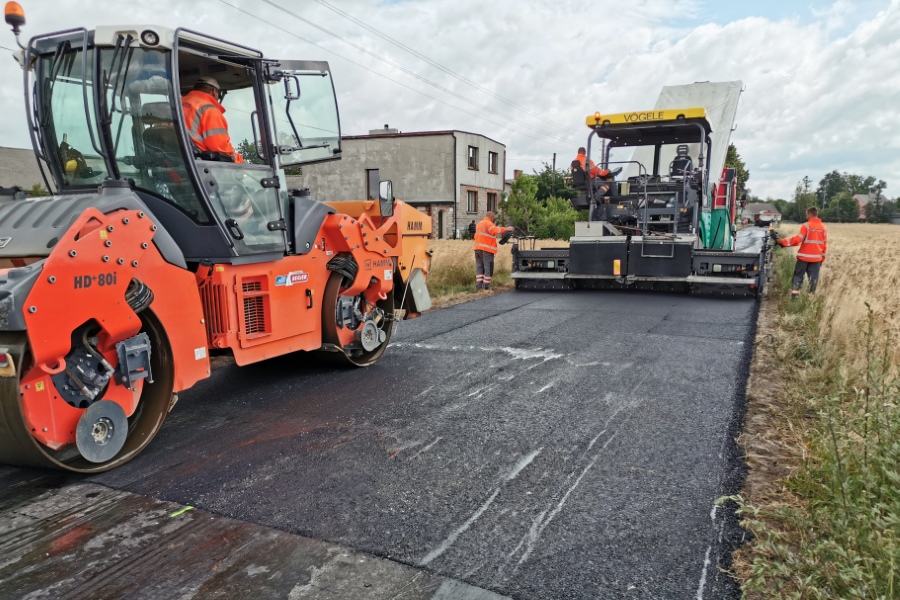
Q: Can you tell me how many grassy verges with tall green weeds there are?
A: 1